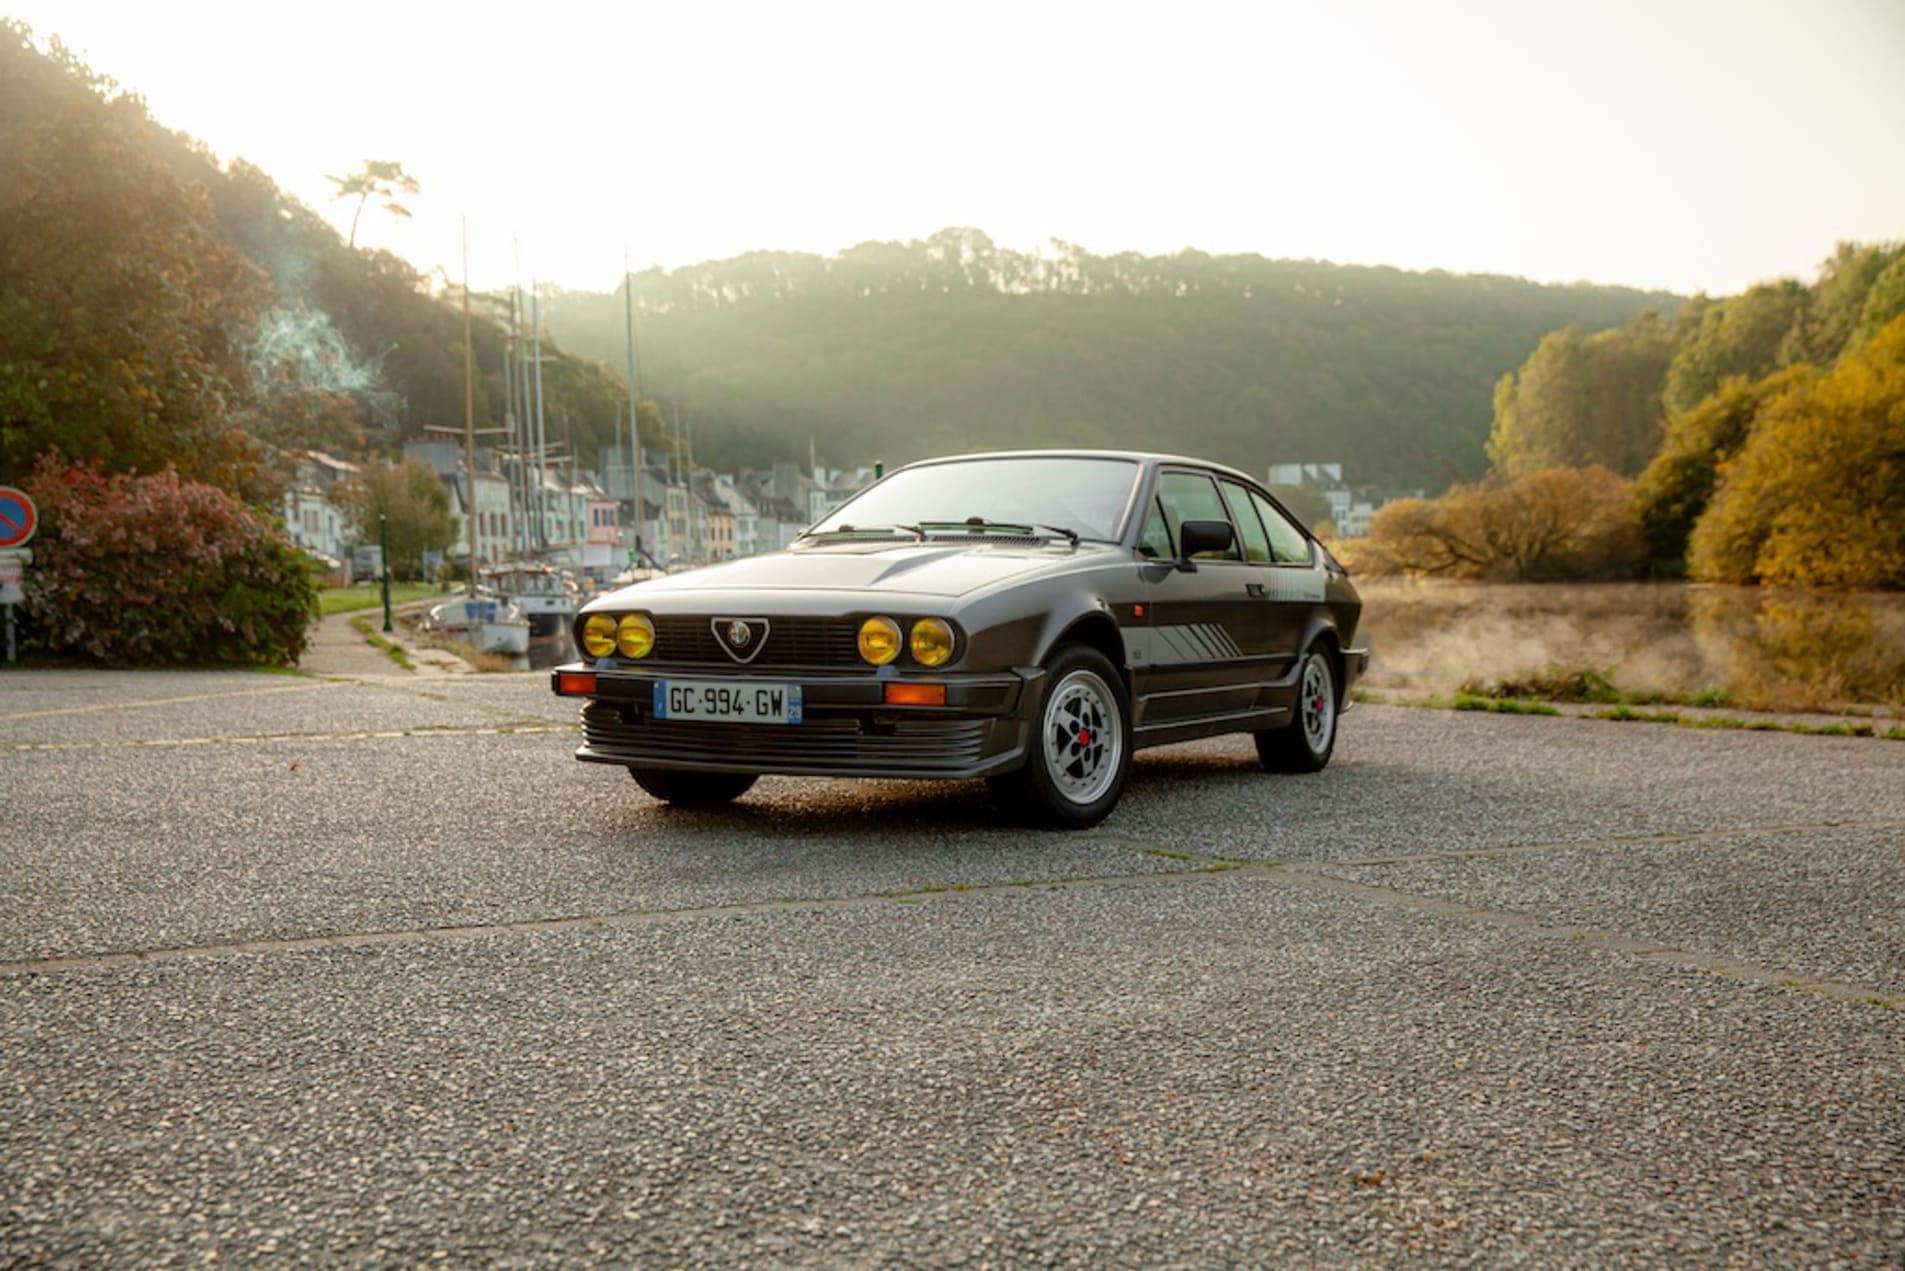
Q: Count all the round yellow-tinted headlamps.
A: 4